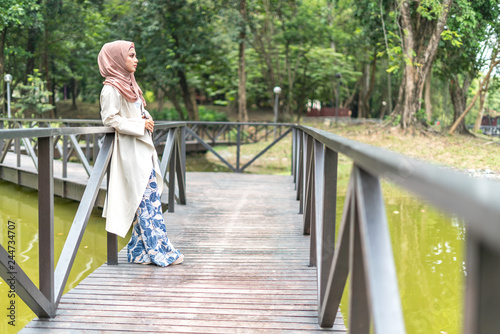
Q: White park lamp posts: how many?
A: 2